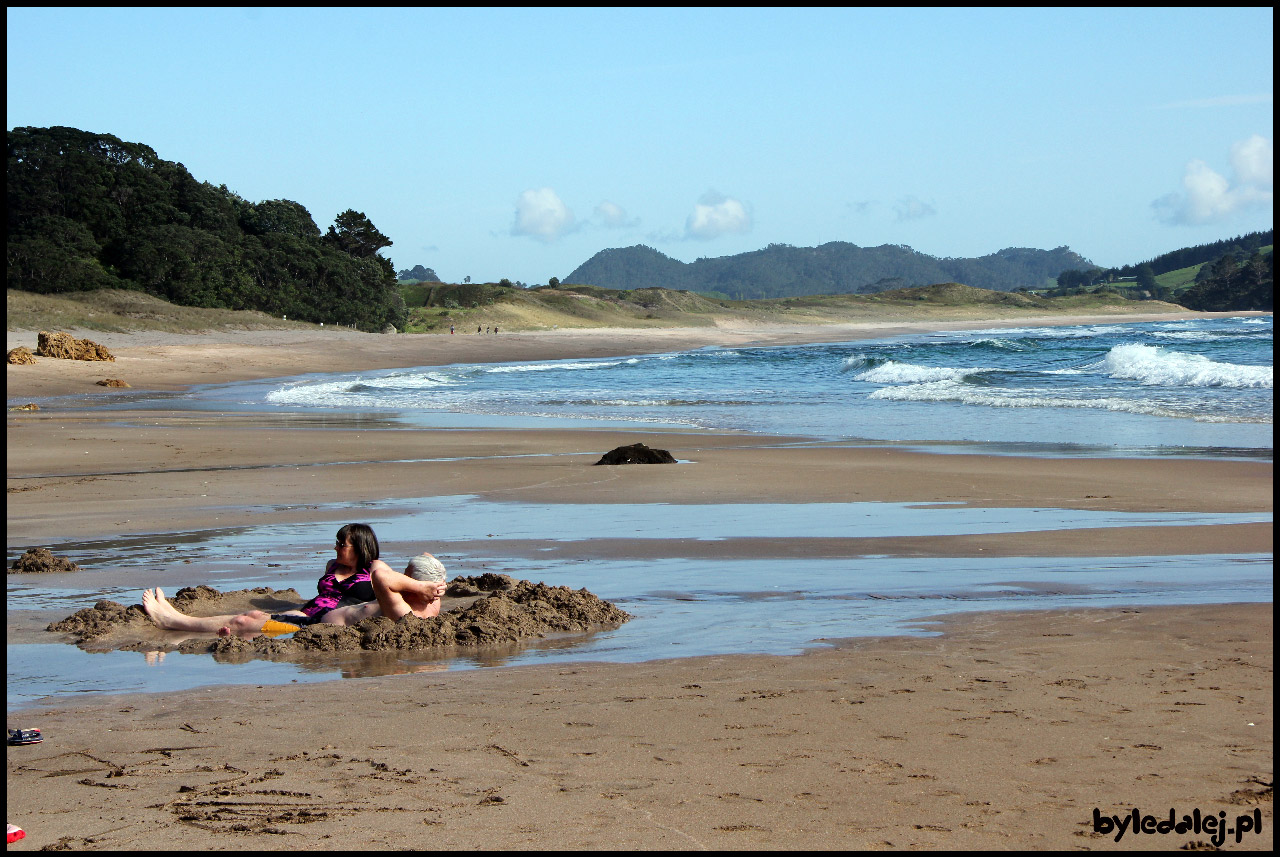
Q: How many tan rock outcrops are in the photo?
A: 4